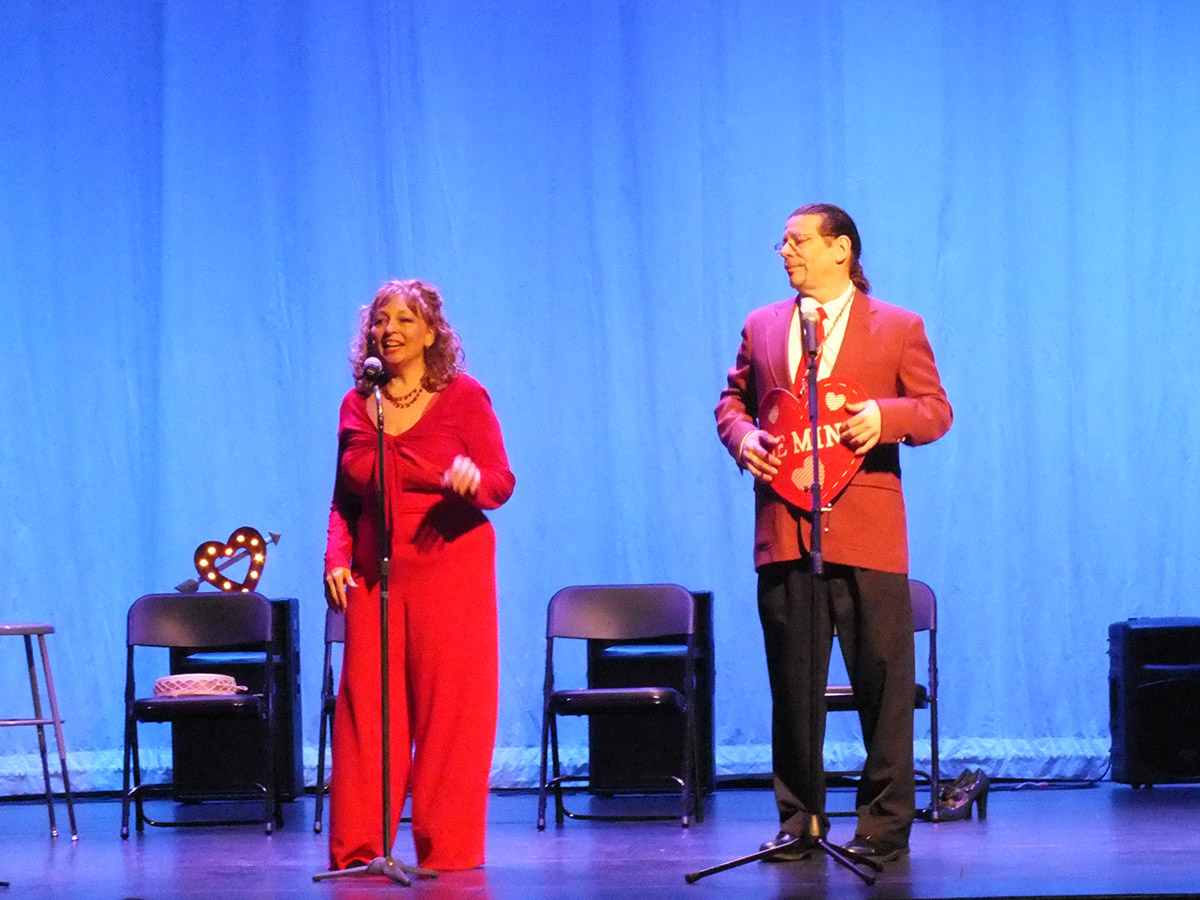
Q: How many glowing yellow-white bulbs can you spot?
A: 10